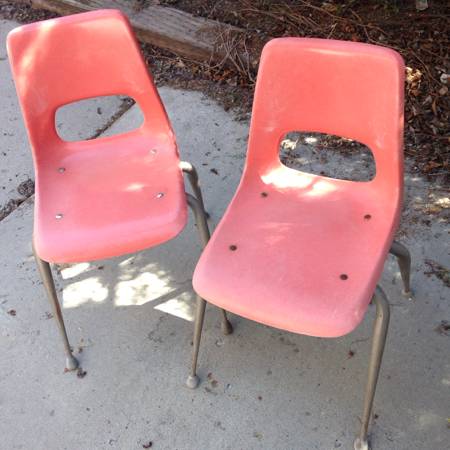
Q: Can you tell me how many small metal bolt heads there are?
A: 8